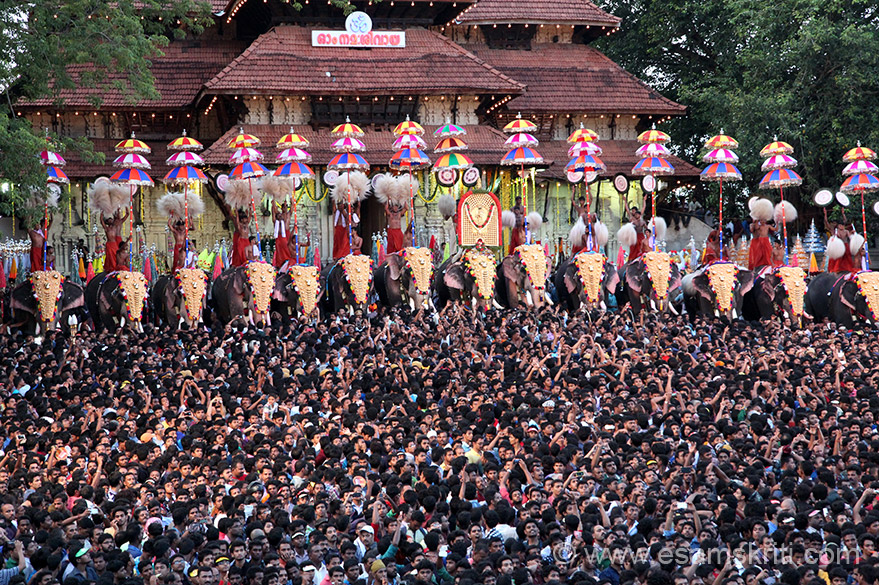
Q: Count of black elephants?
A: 14